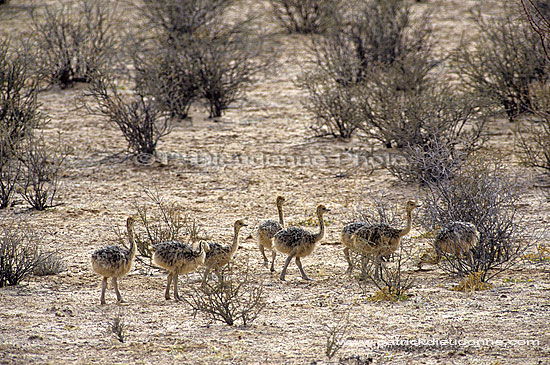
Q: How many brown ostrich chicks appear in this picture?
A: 8